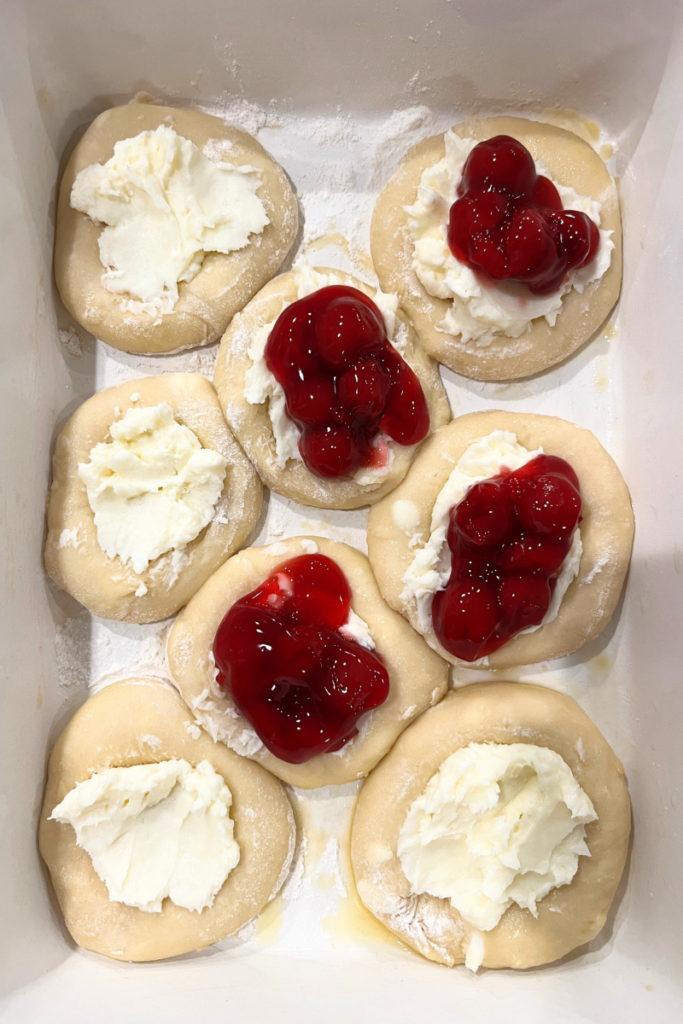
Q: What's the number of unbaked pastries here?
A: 8